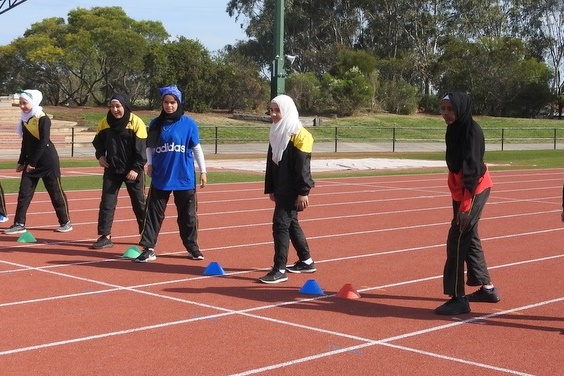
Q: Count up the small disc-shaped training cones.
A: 5